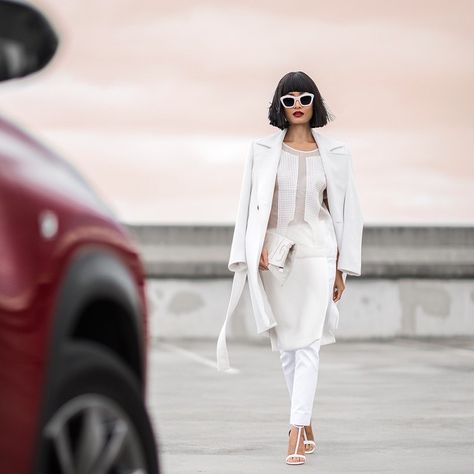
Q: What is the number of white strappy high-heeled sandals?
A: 2